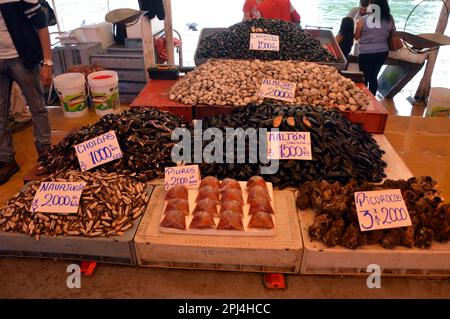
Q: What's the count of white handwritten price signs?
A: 7